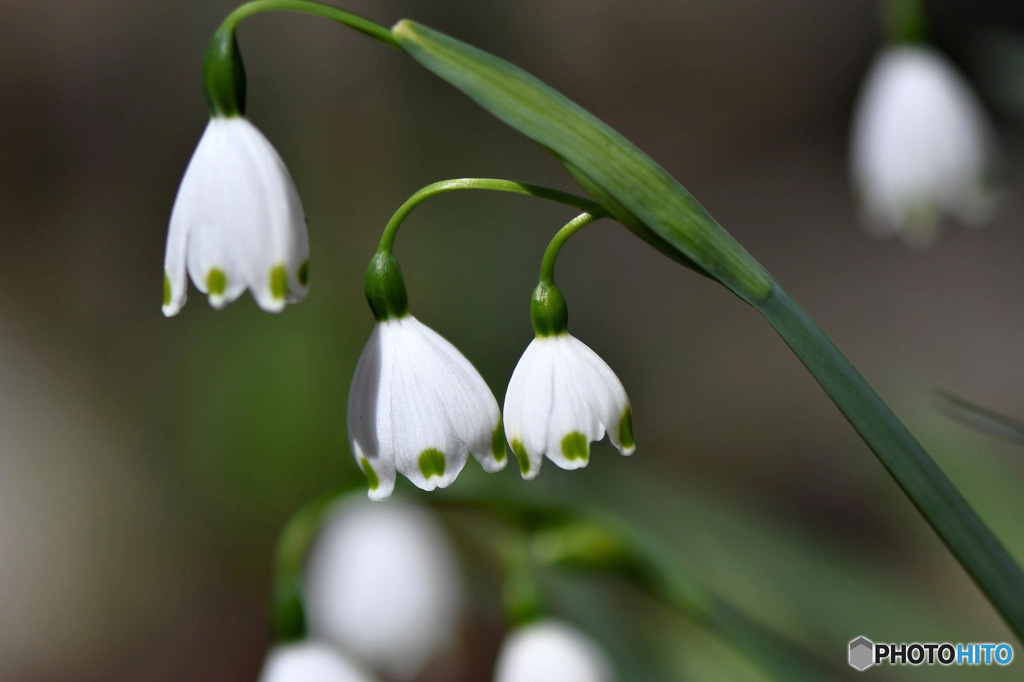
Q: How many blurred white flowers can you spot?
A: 4